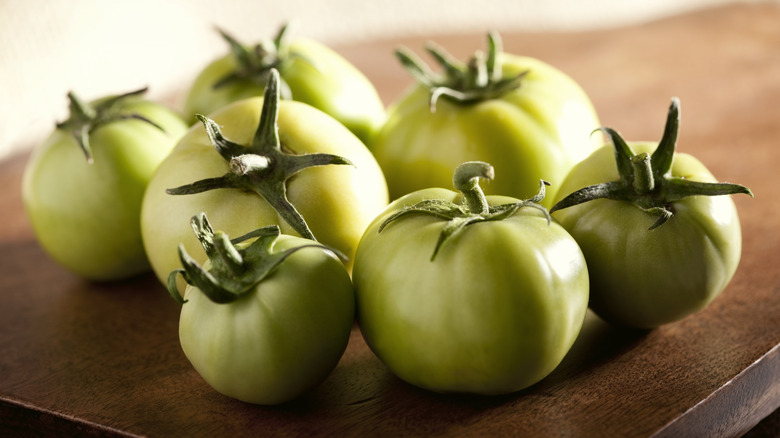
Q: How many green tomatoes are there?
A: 7